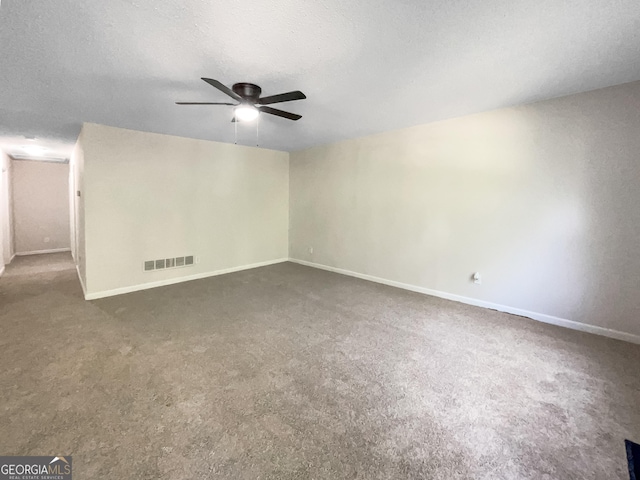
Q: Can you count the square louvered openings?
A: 5